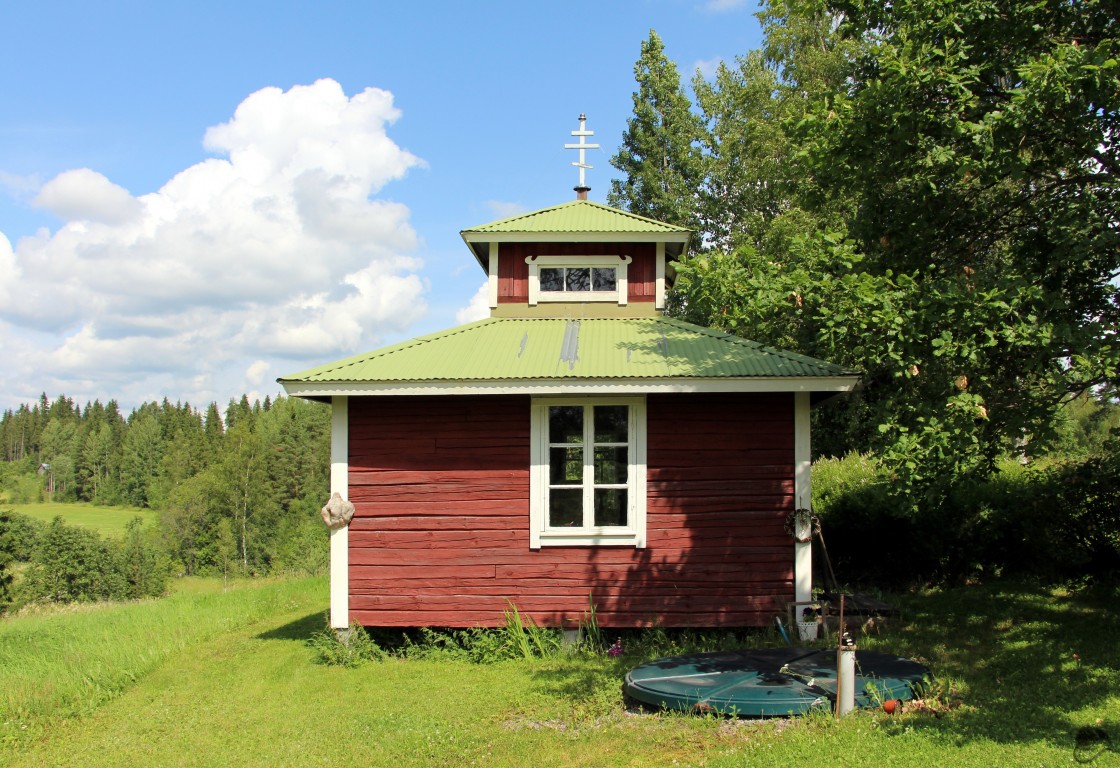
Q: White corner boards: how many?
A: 4